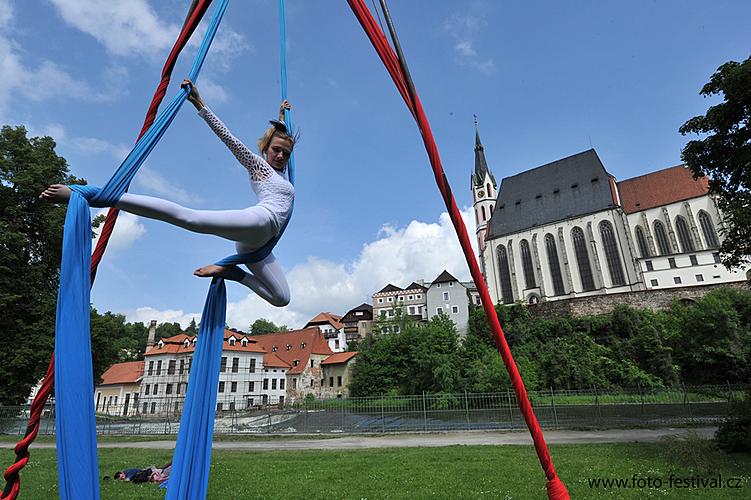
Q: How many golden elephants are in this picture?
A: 0